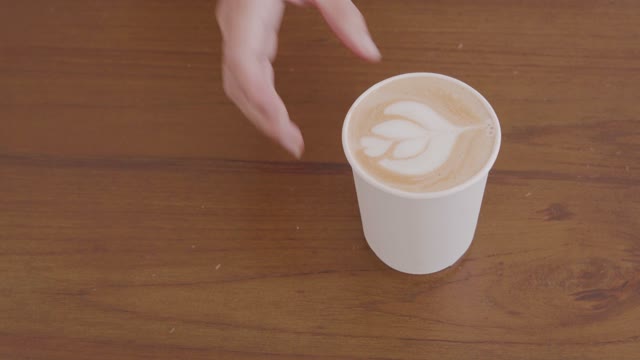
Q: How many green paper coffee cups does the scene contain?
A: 0